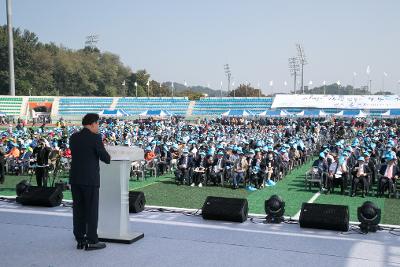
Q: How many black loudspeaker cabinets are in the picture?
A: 4